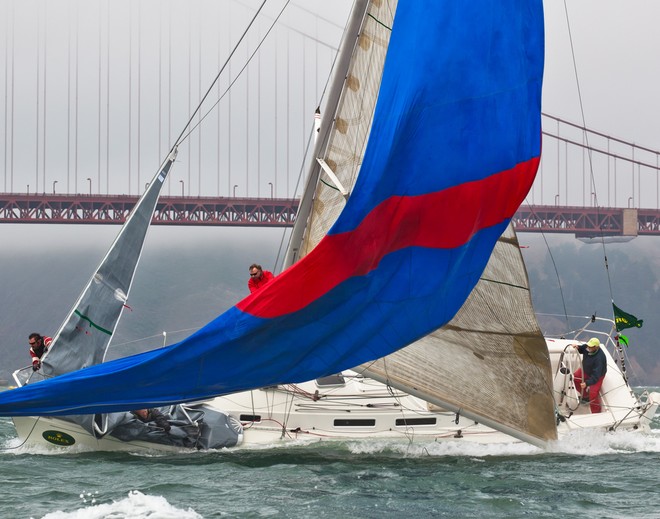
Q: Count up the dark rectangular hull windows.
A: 3